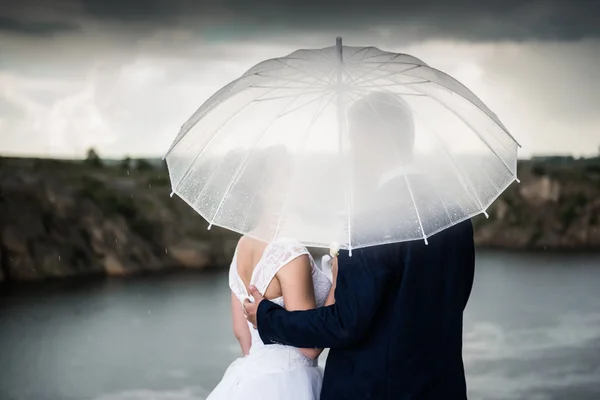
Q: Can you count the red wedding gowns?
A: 0